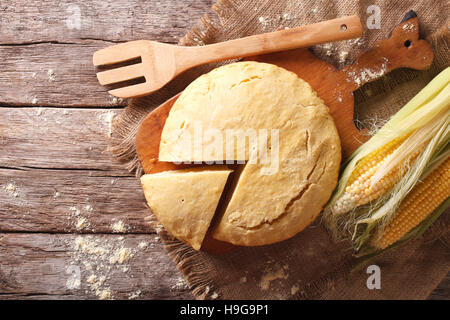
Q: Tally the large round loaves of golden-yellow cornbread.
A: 1